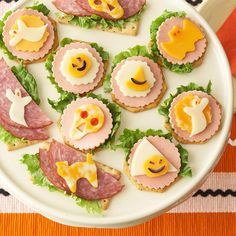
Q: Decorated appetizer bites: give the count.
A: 10